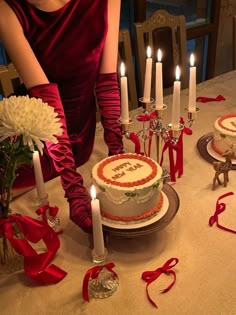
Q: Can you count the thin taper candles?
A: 7